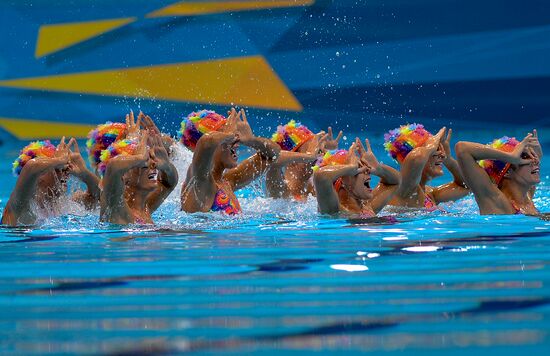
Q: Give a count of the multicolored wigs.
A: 8